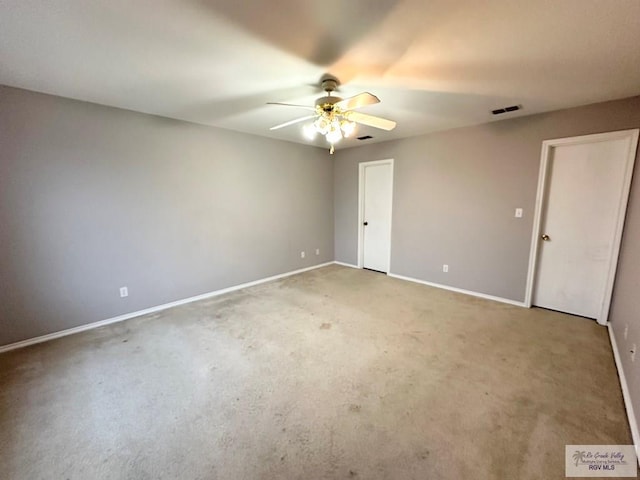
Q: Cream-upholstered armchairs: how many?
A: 0